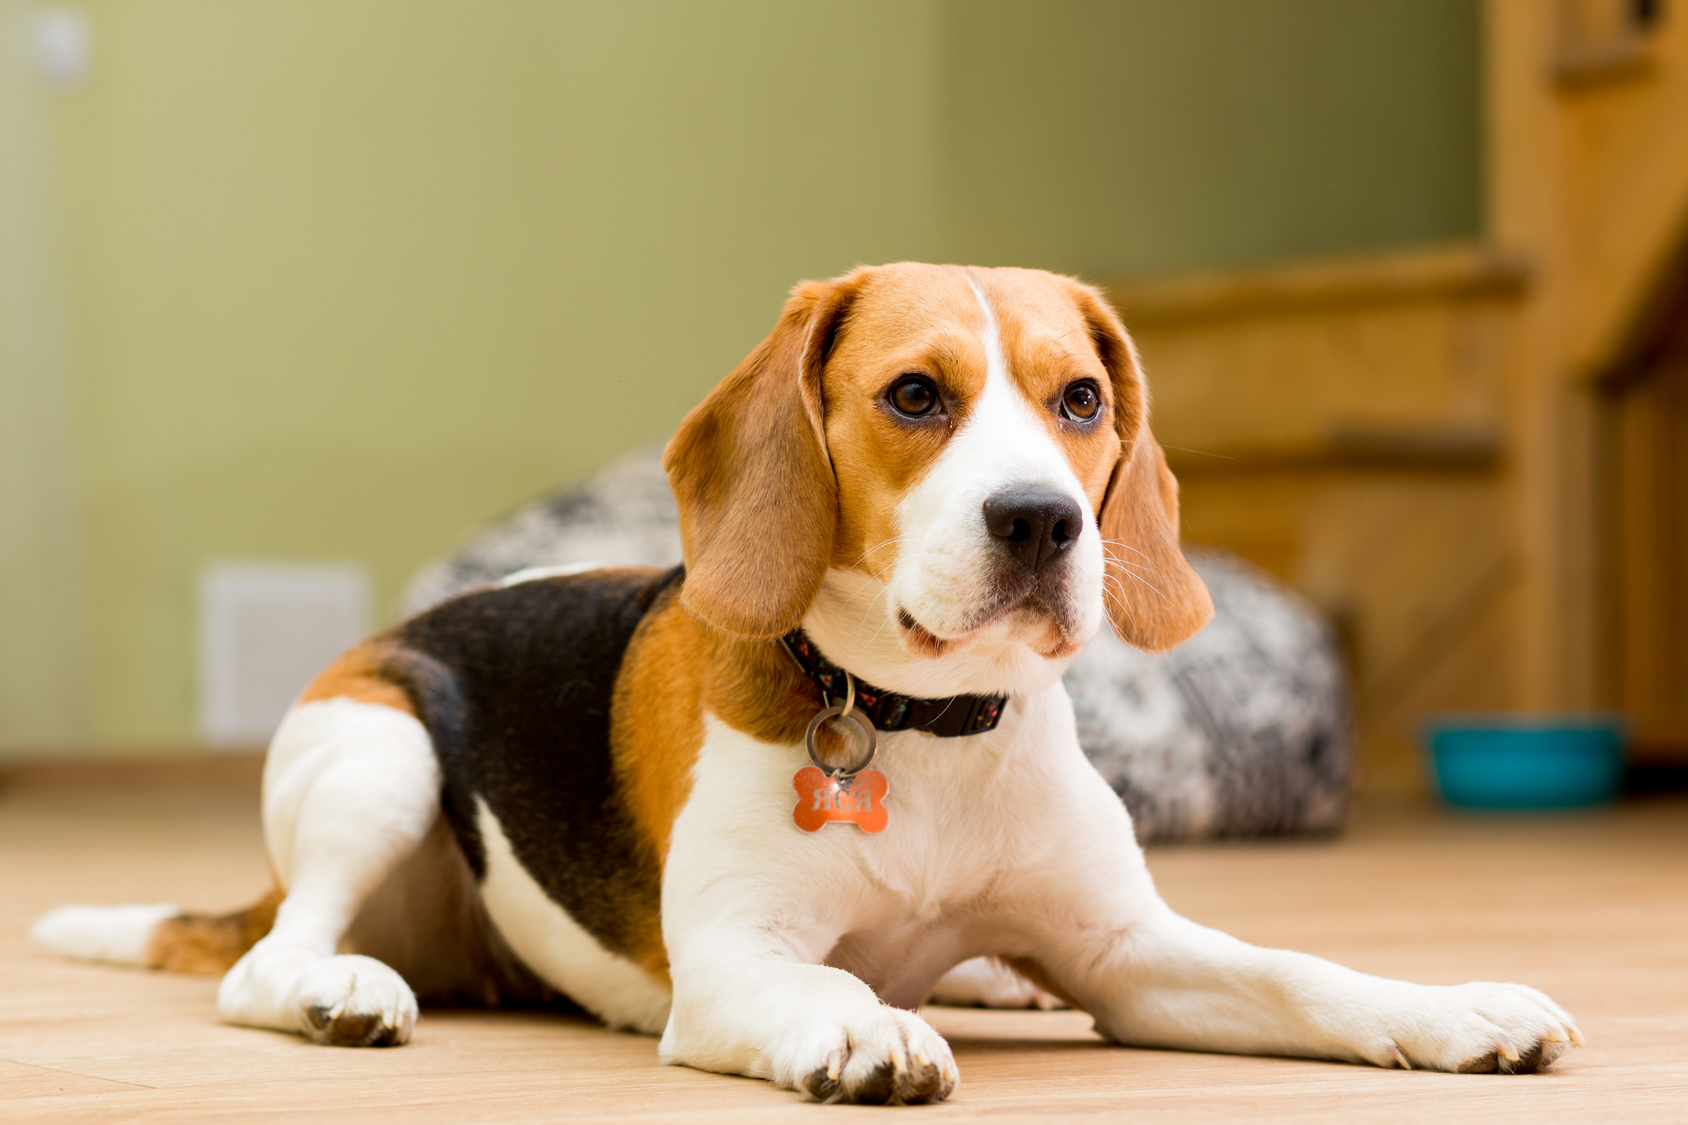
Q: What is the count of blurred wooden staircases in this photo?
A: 1